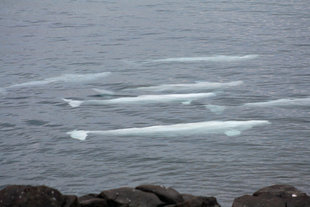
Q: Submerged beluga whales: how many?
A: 6